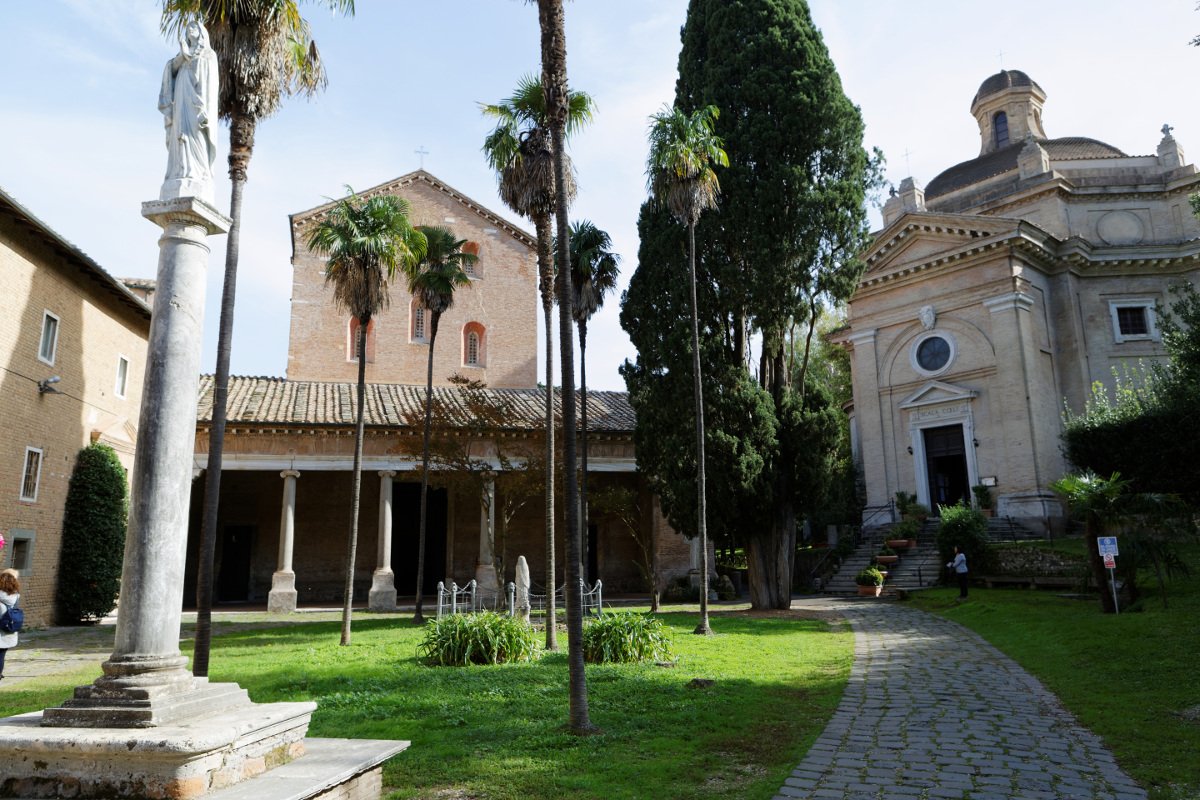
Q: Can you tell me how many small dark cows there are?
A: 0